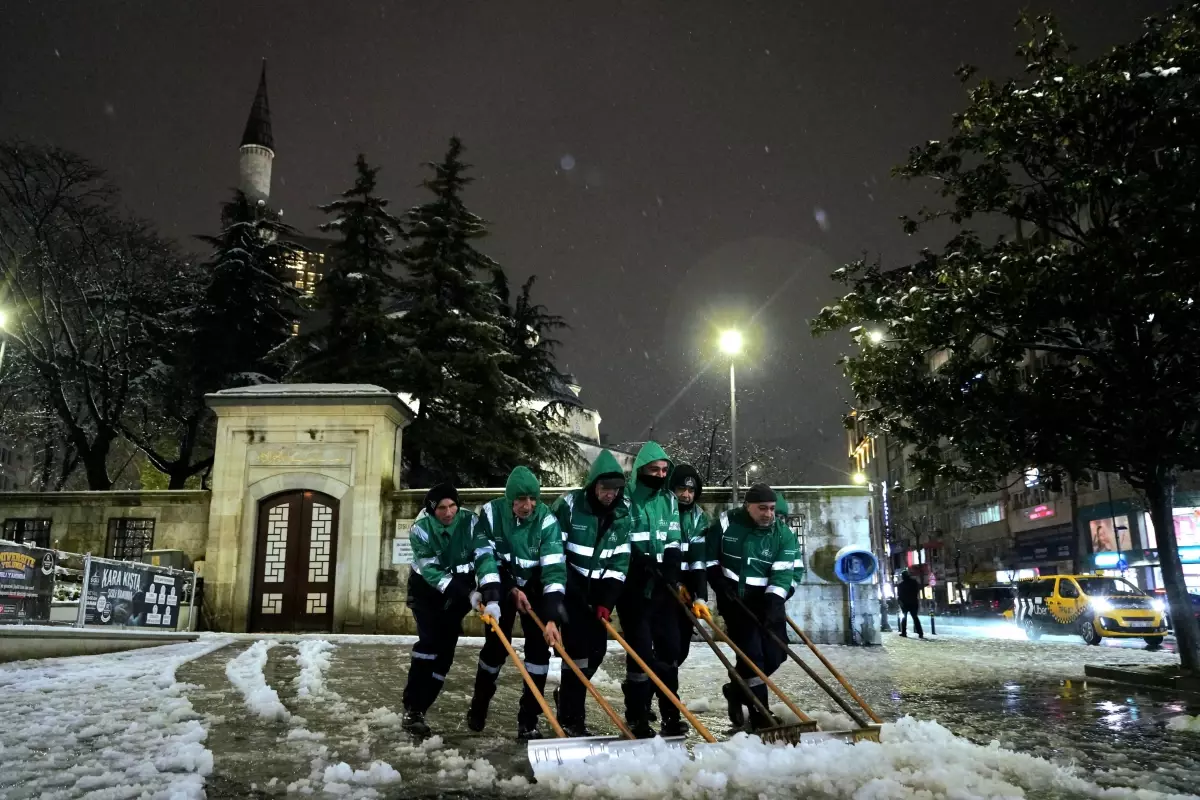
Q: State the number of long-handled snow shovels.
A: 7